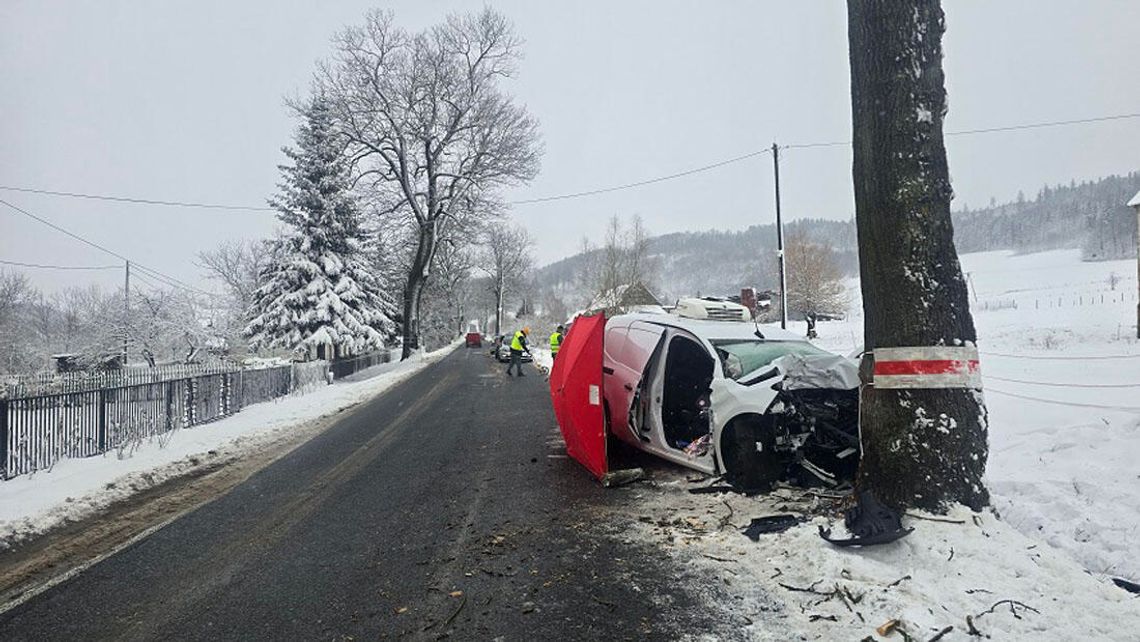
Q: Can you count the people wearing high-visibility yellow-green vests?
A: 2